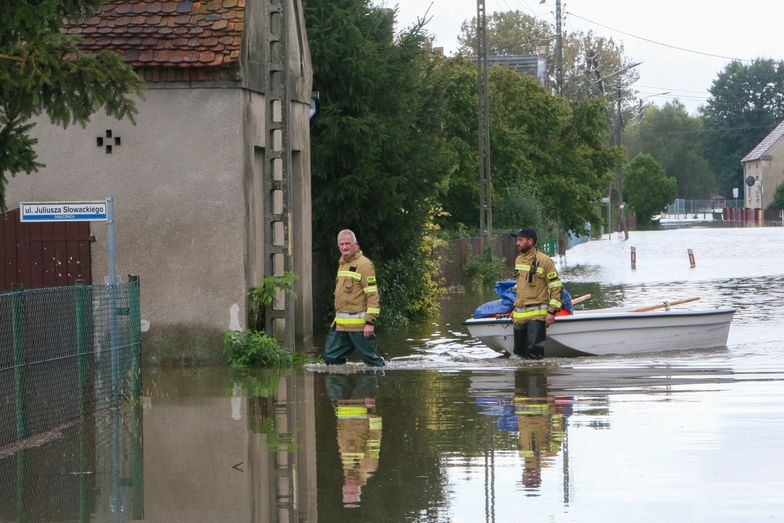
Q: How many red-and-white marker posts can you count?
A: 2